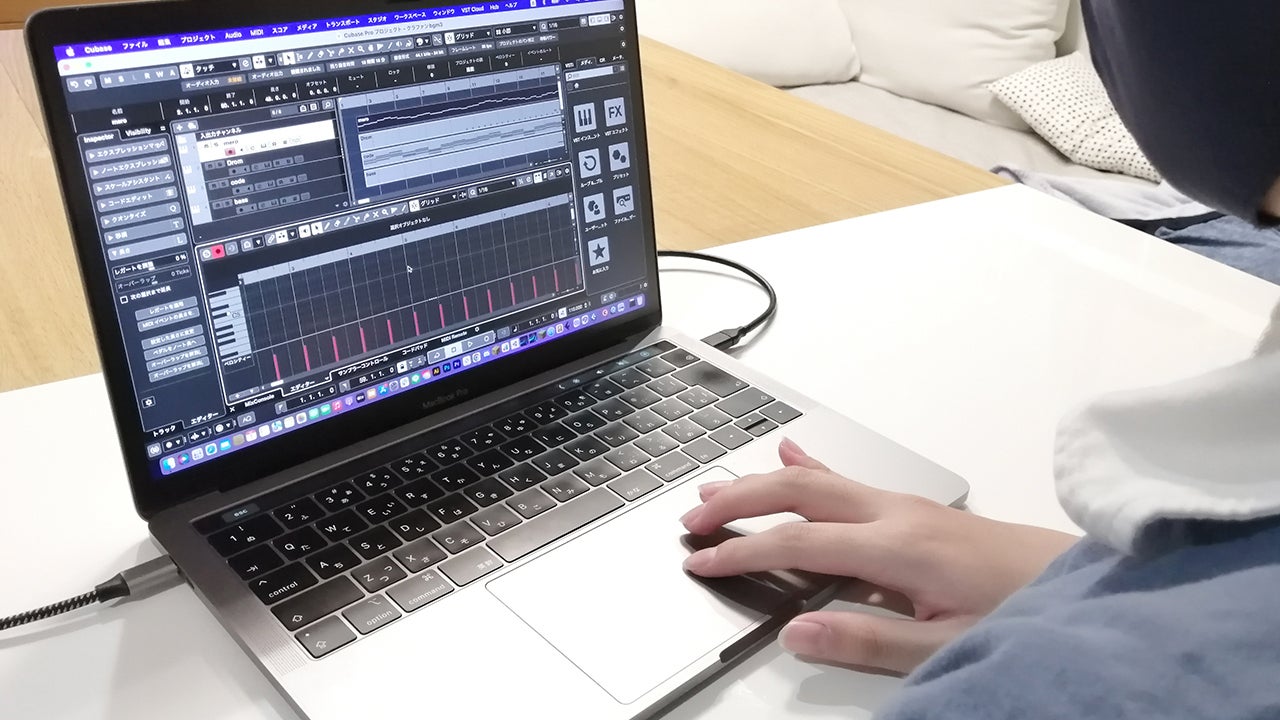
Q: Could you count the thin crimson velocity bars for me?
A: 13